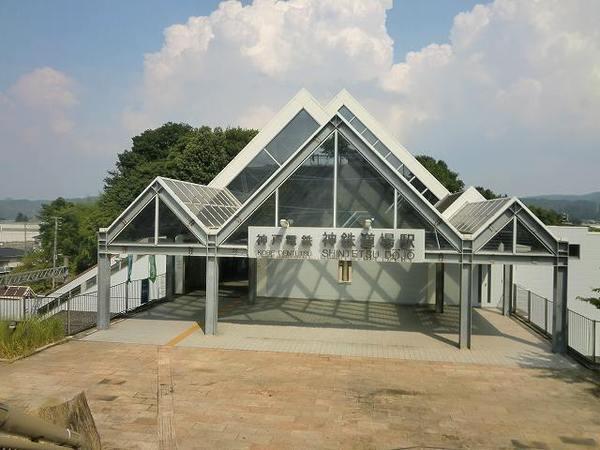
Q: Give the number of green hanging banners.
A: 2